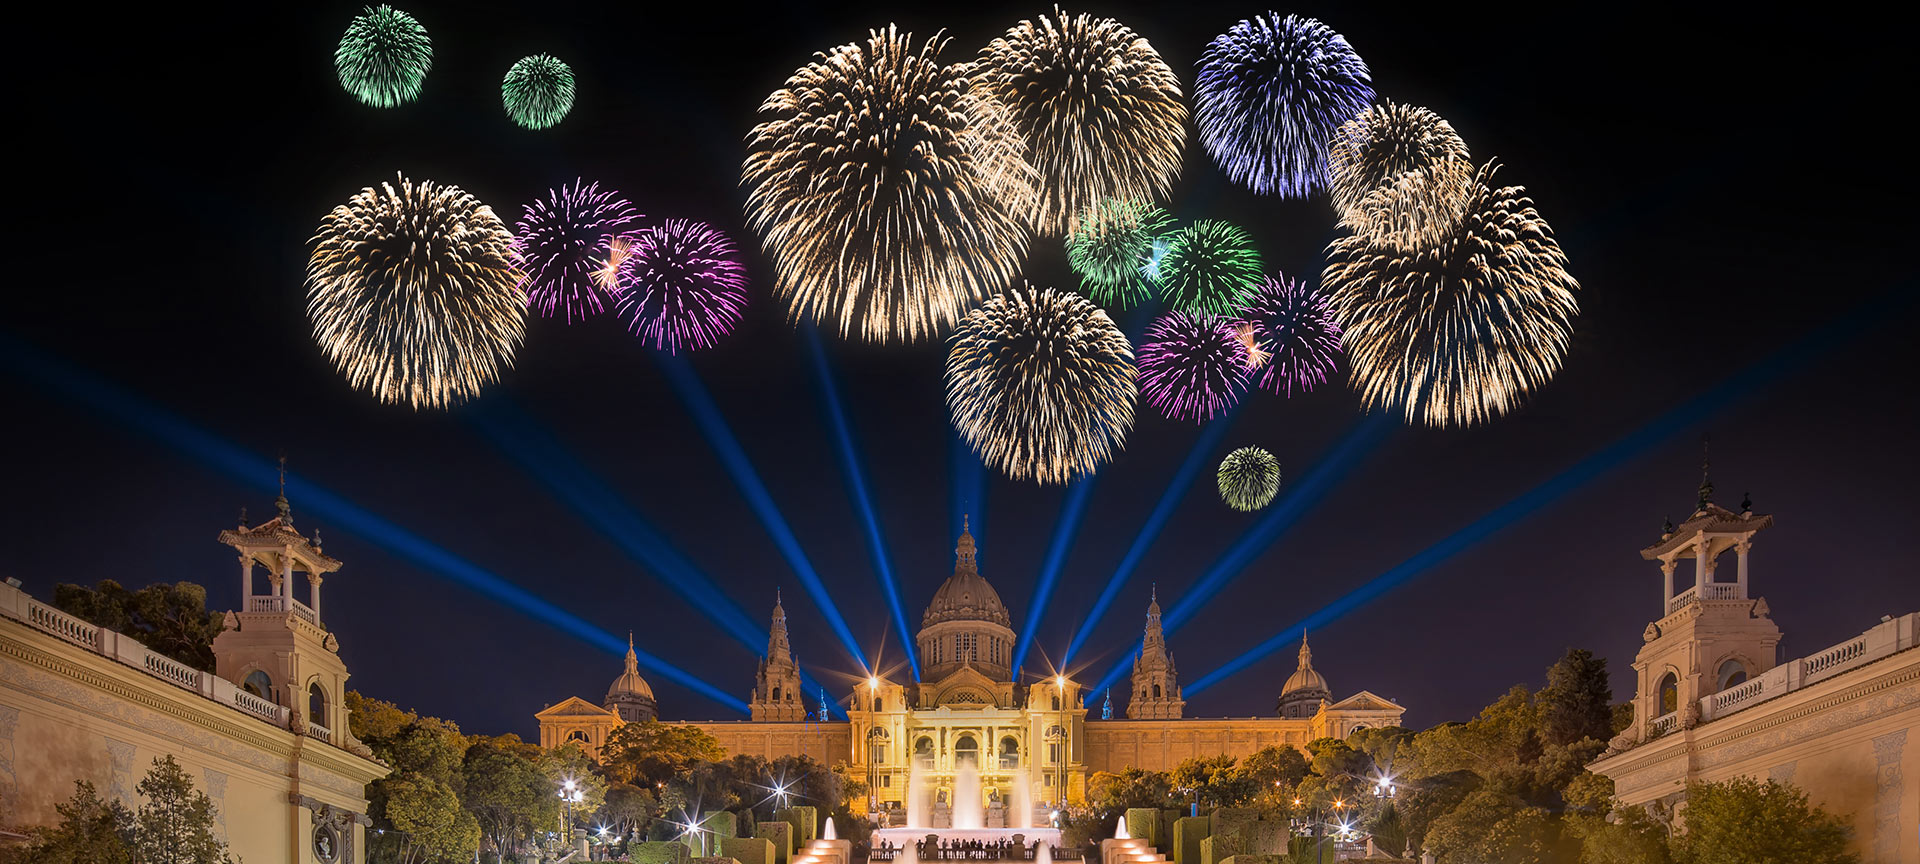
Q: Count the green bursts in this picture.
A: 5